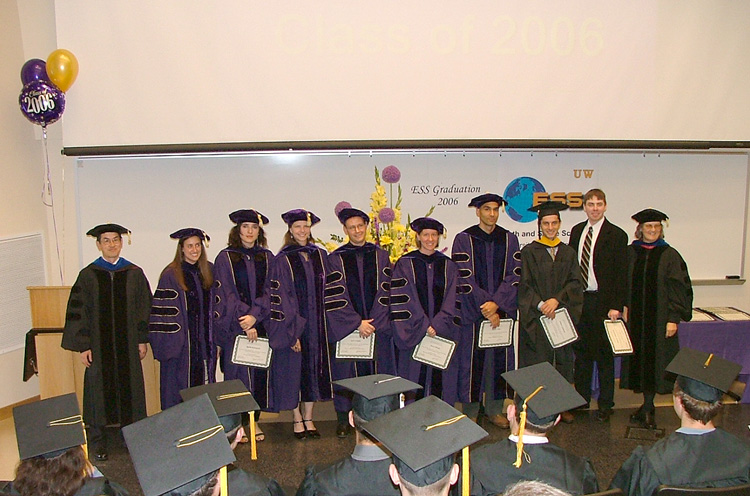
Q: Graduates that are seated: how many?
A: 7